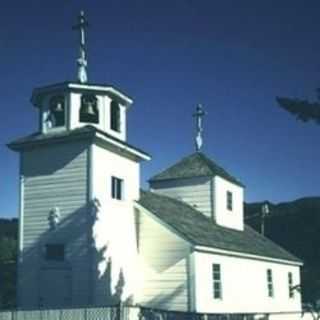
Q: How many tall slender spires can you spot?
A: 2